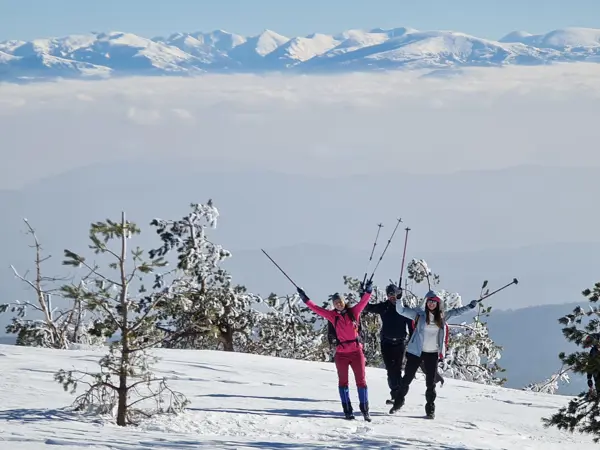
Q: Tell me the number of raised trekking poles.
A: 5